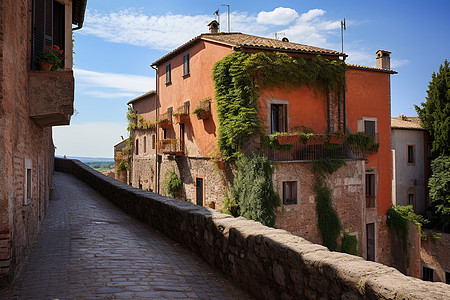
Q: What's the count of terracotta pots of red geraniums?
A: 1